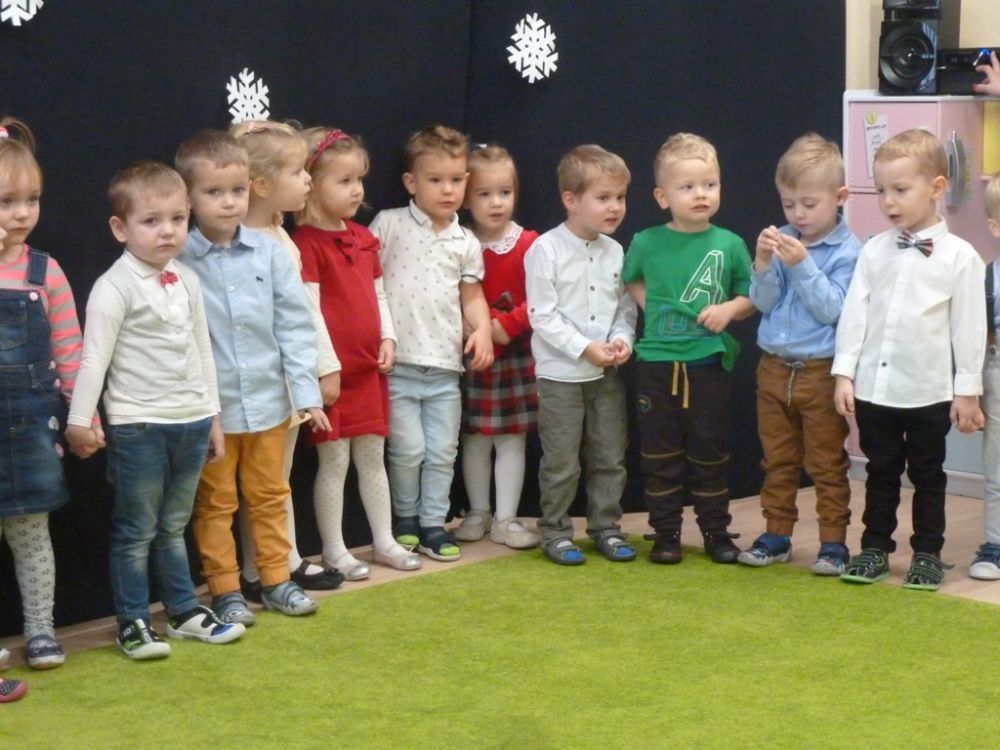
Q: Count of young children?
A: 12